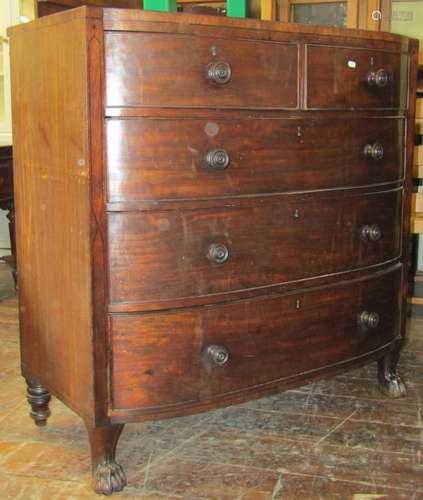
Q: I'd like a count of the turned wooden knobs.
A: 8